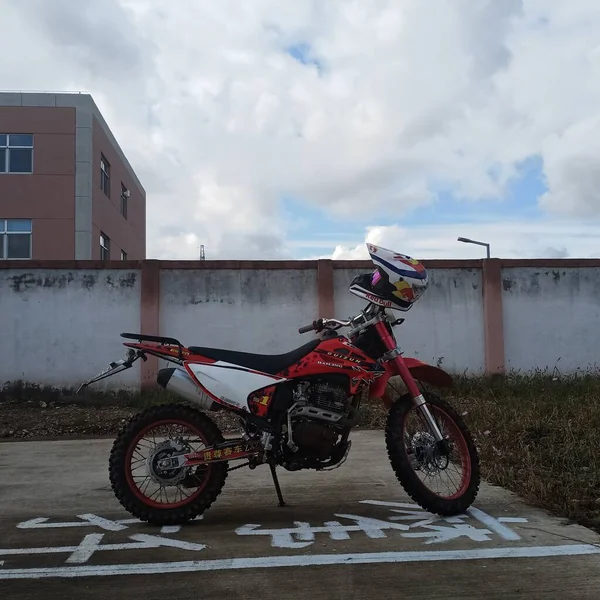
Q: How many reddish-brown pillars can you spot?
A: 3